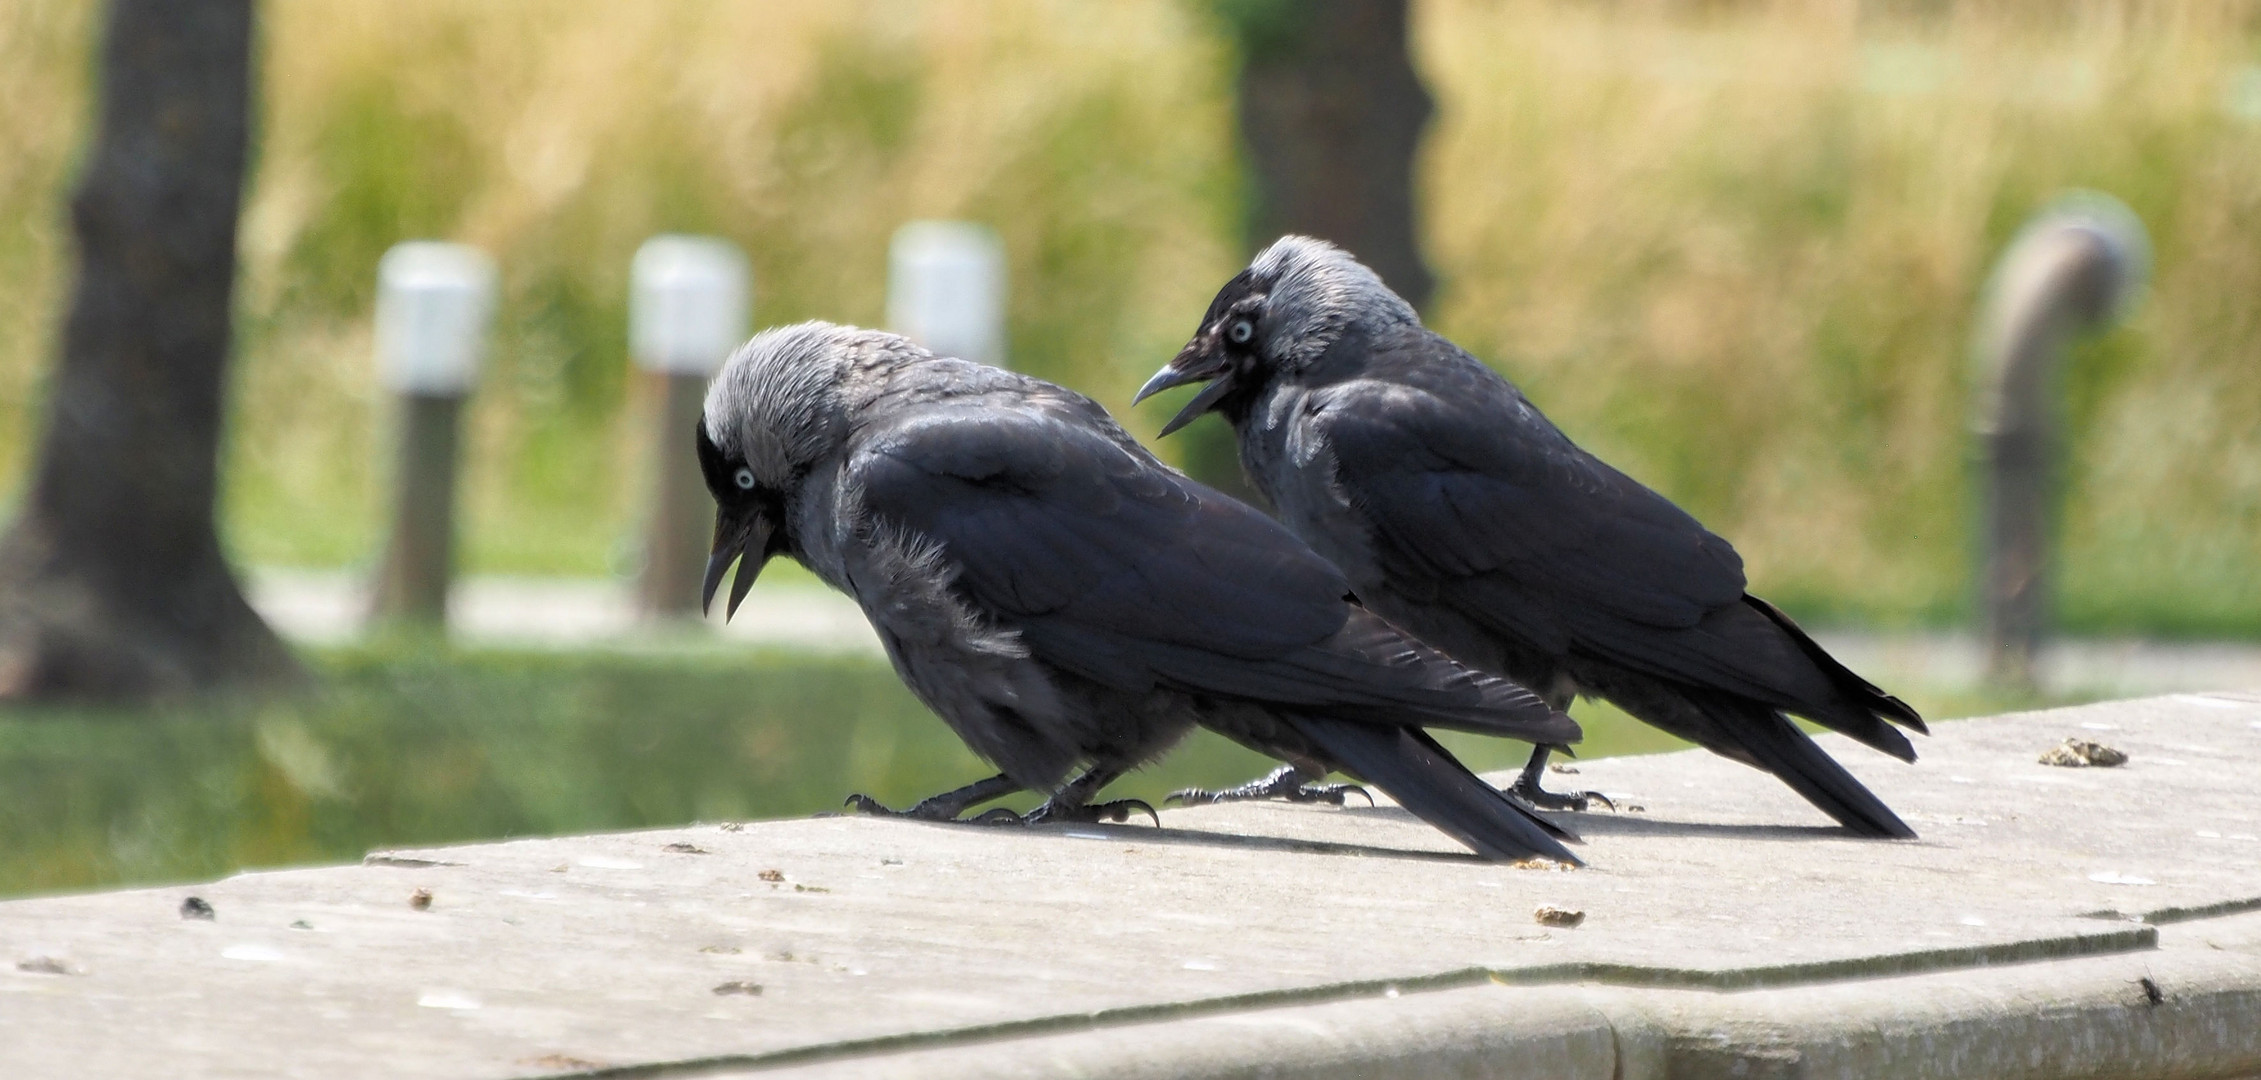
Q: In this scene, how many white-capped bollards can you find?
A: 3